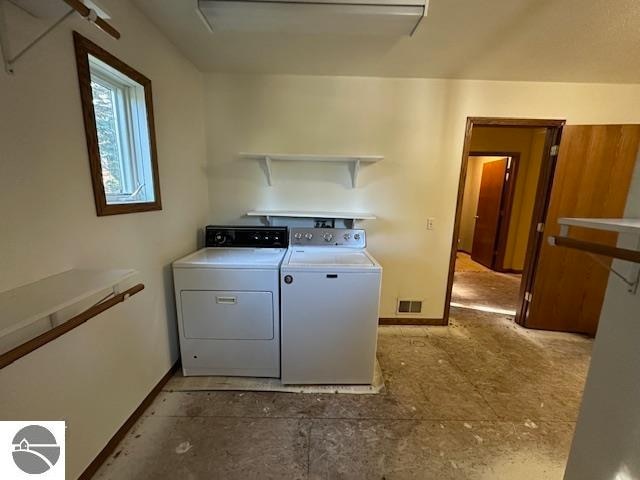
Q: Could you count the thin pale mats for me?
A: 1